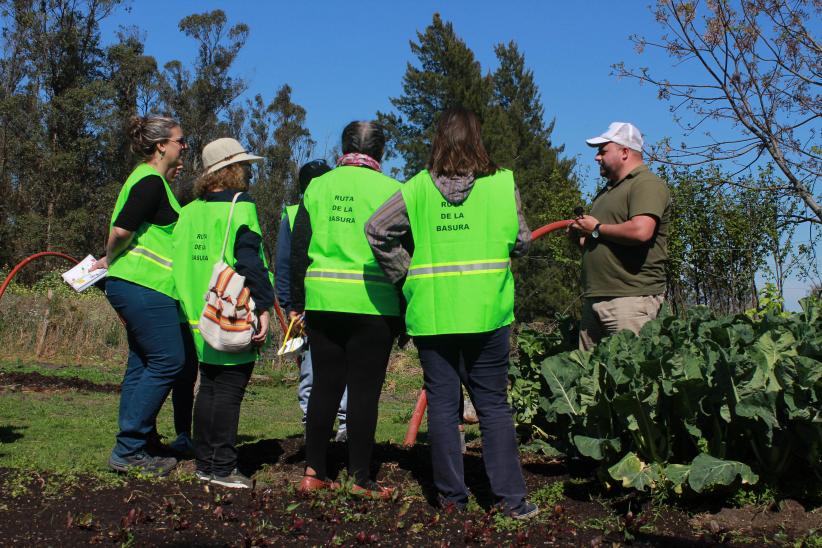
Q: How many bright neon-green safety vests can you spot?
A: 5